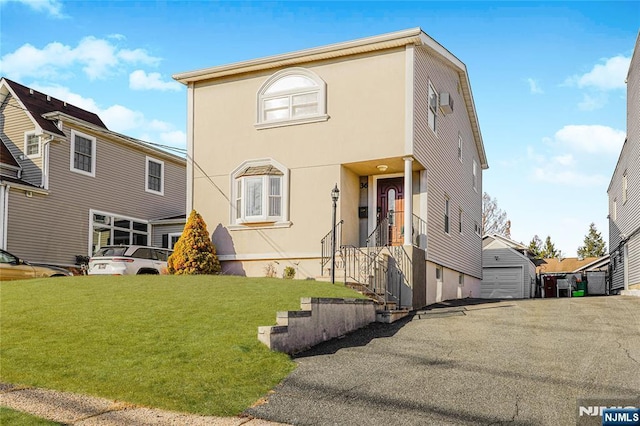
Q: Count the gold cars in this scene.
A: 1